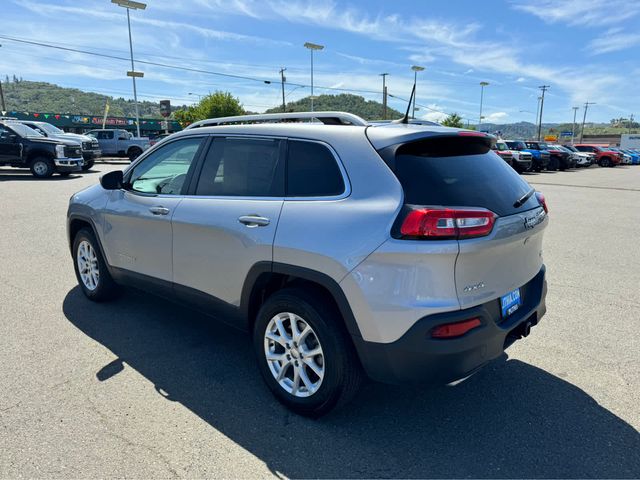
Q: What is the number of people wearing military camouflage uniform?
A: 0